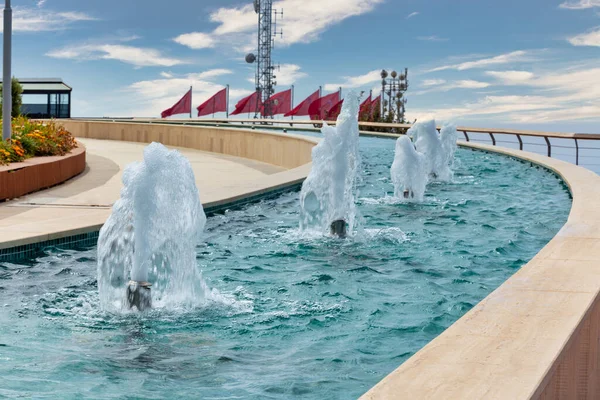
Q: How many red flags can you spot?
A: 9